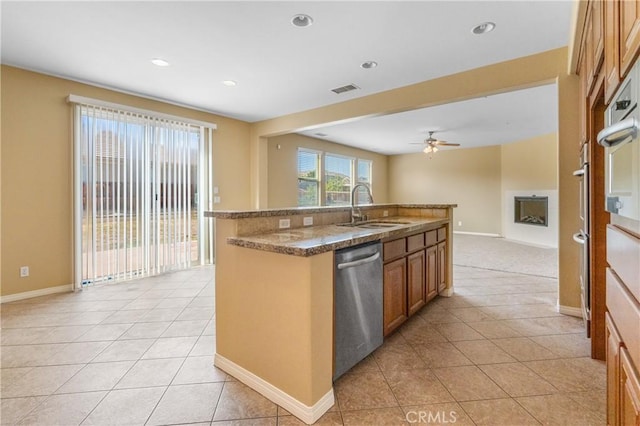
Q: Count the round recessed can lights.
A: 5